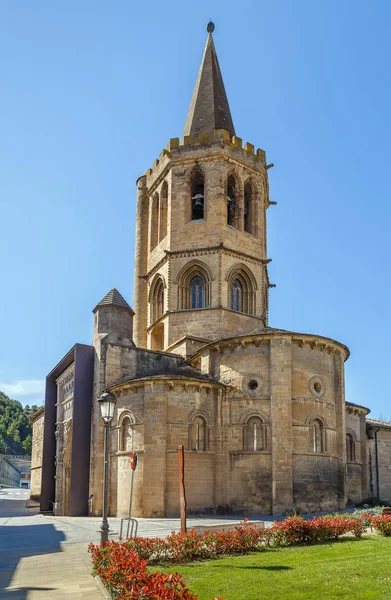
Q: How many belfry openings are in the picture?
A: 5